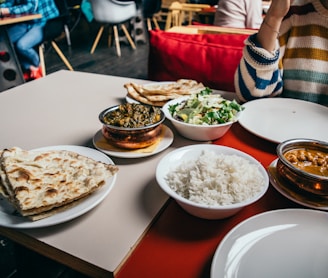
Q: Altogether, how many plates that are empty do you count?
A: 2